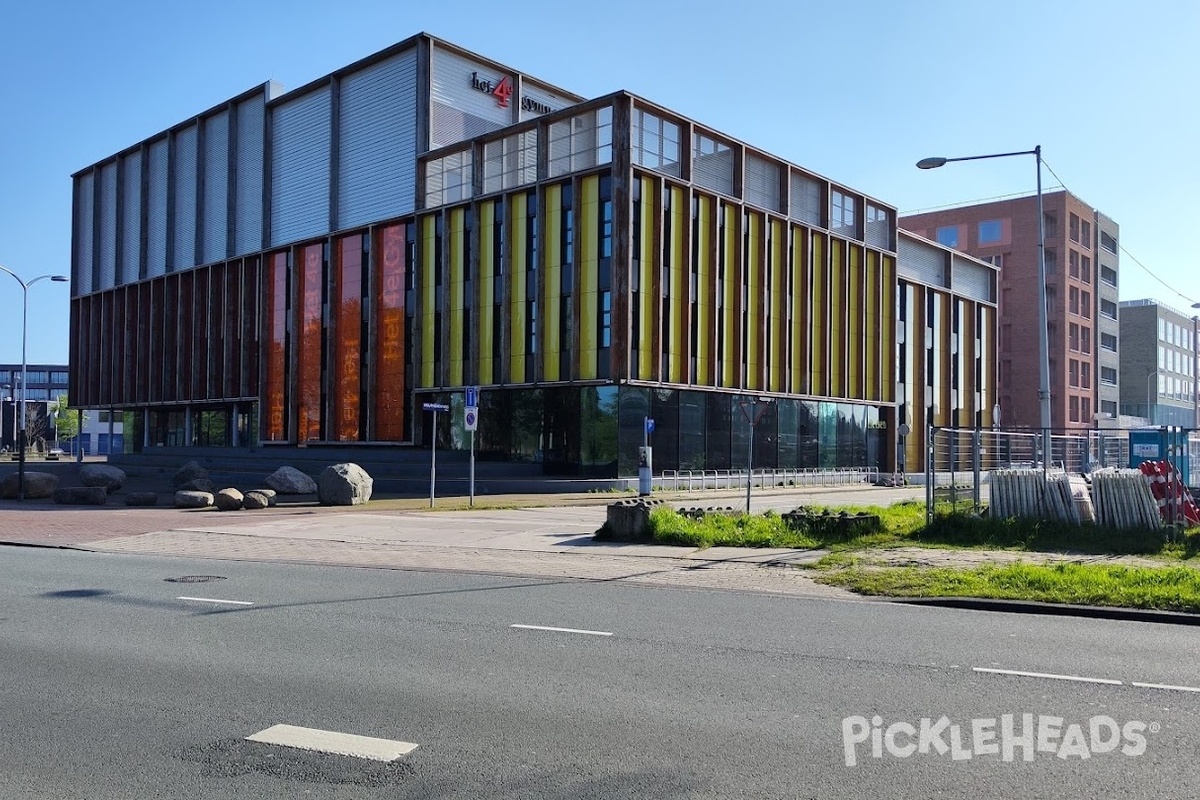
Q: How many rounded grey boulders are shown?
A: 12